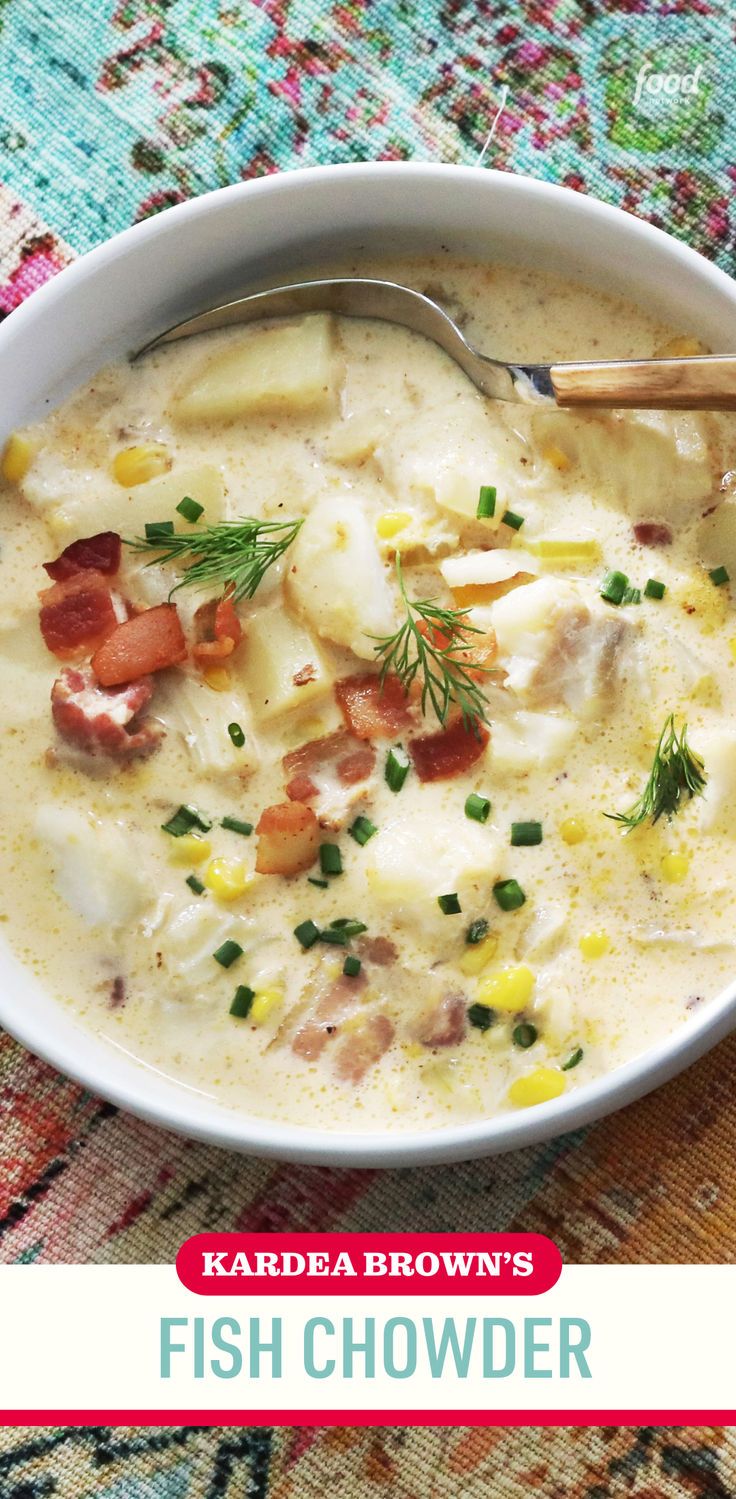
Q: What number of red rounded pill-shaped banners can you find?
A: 1